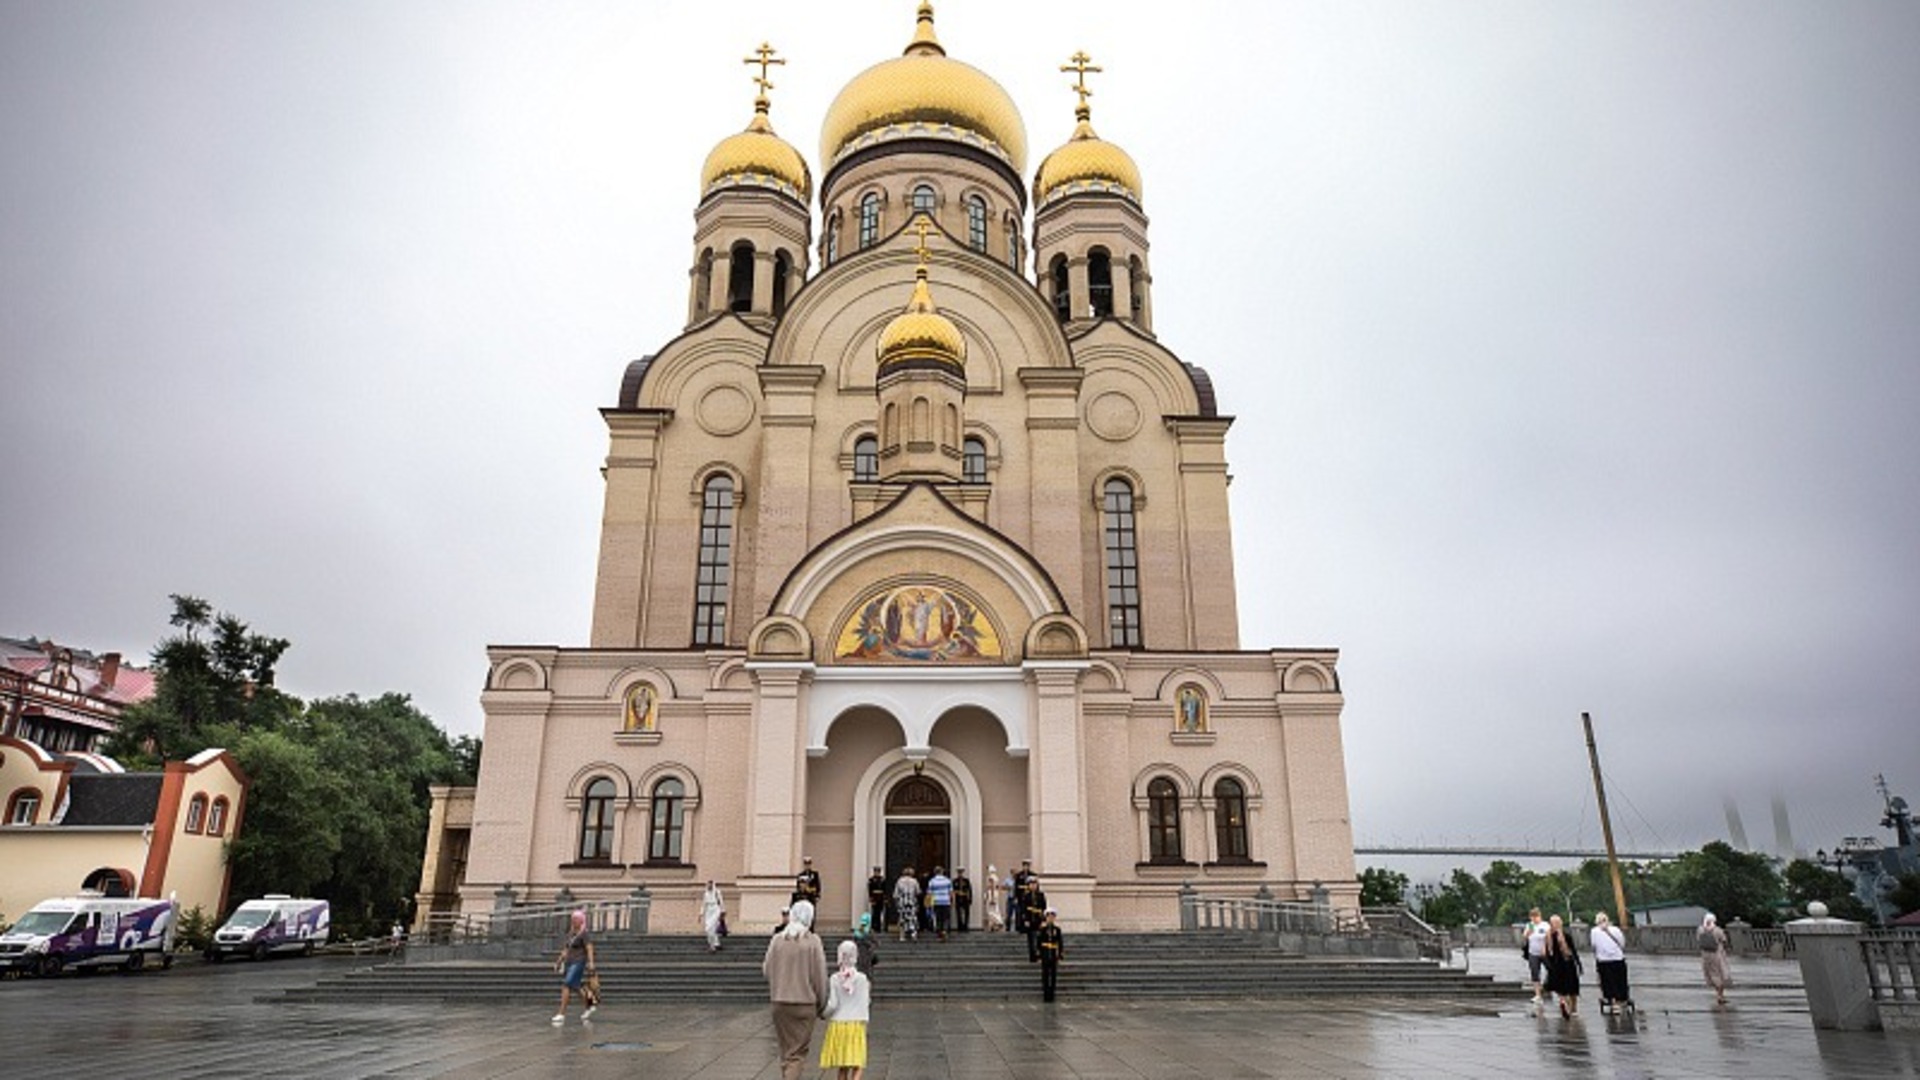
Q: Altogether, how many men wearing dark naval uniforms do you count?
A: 8